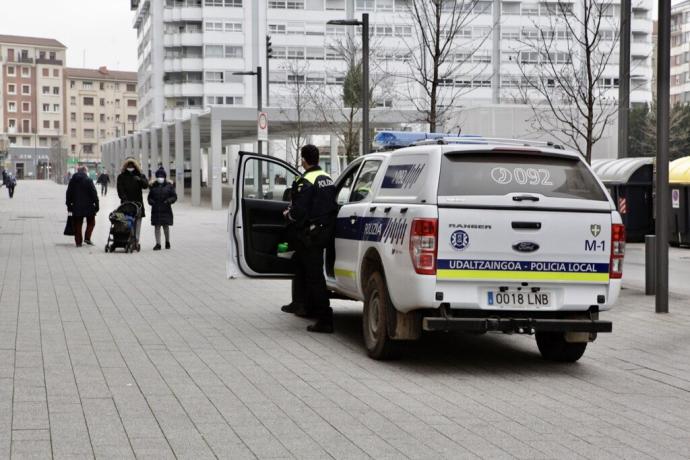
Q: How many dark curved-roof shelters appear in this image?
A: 2